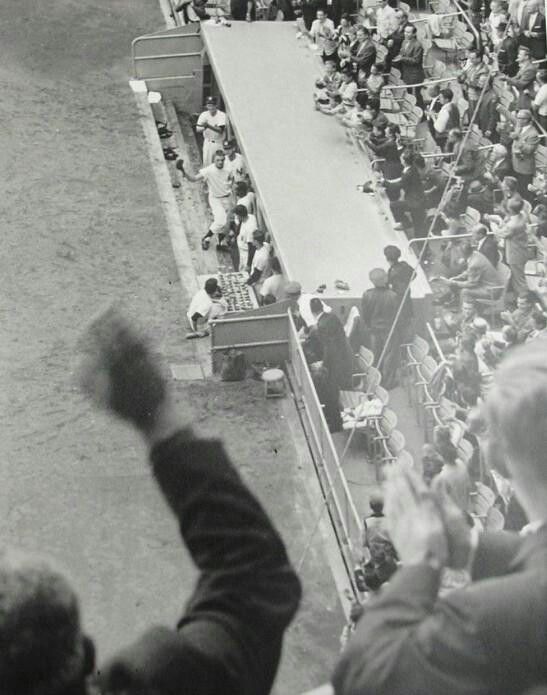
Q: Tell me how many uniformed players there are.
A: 8